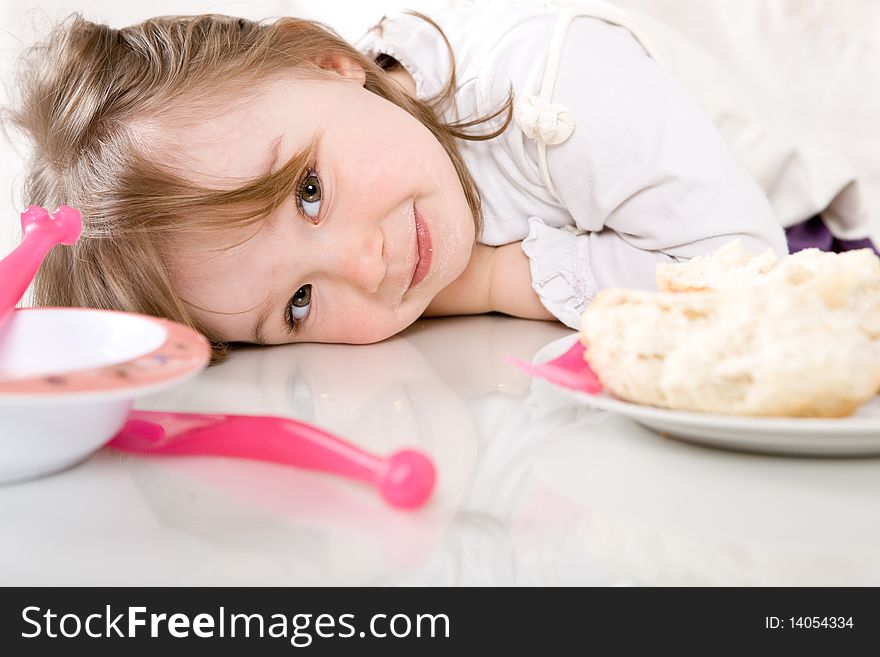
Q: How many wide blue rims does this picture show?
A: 0